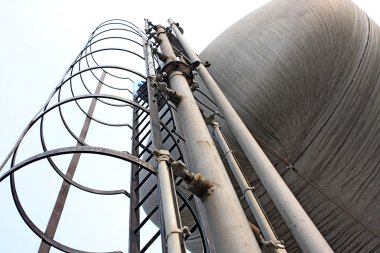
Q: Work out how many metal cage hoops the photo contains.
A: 8